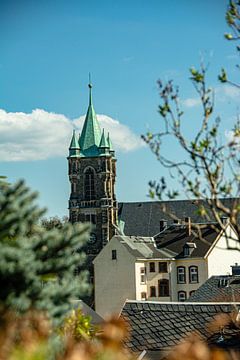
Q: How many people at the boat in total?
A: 0